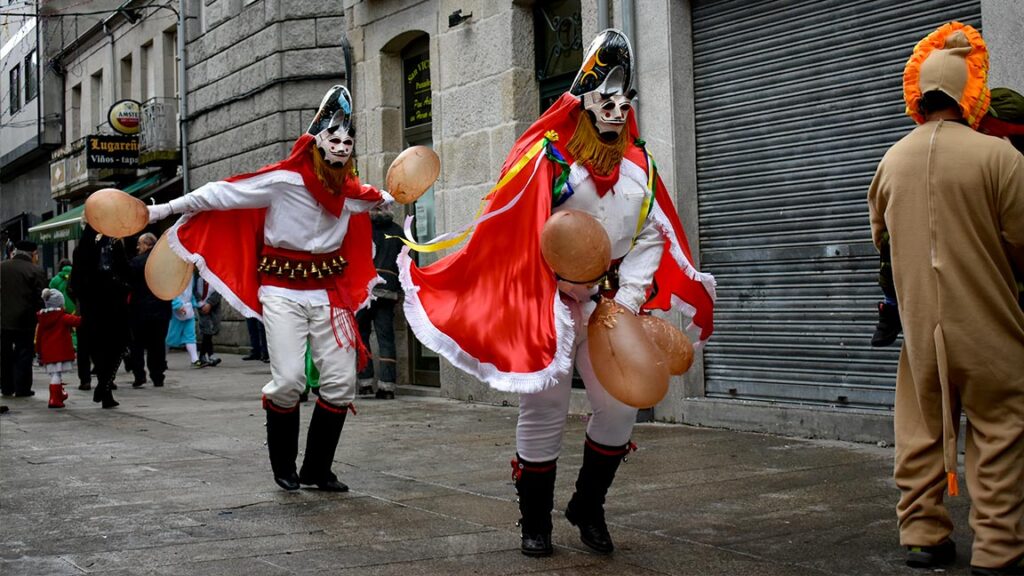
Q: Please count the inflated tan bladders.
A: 6